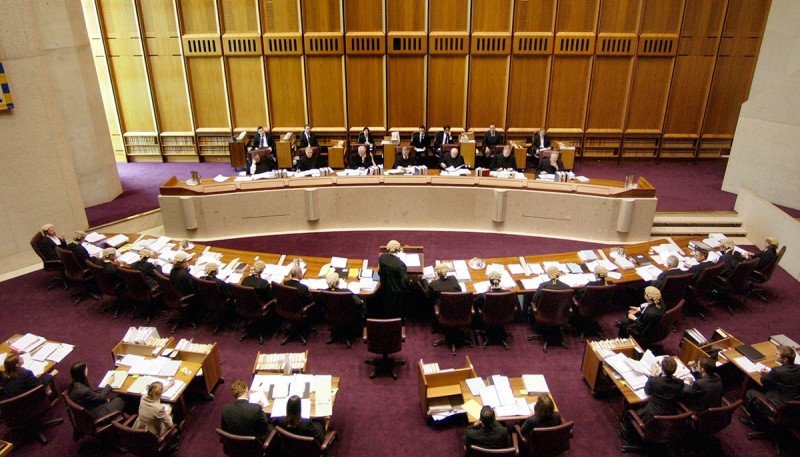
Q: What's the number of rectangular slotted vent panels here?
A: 12